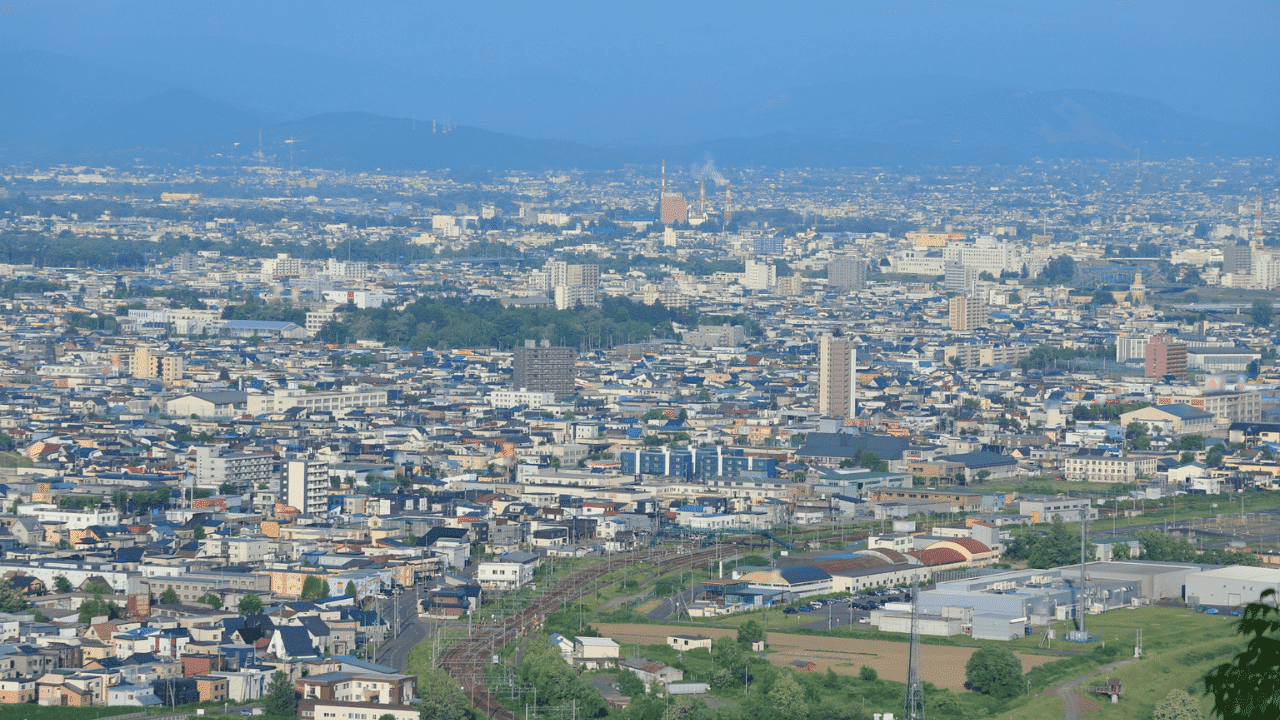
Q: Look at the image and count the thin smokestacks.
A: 3